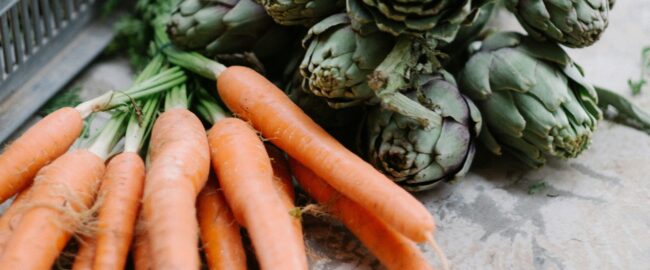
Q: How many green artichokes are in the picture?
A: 7